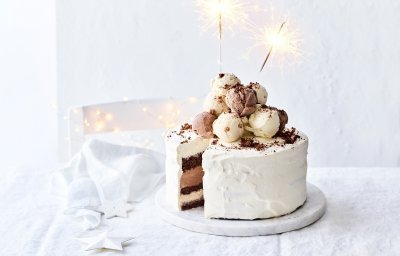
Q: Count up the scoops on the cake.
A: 8